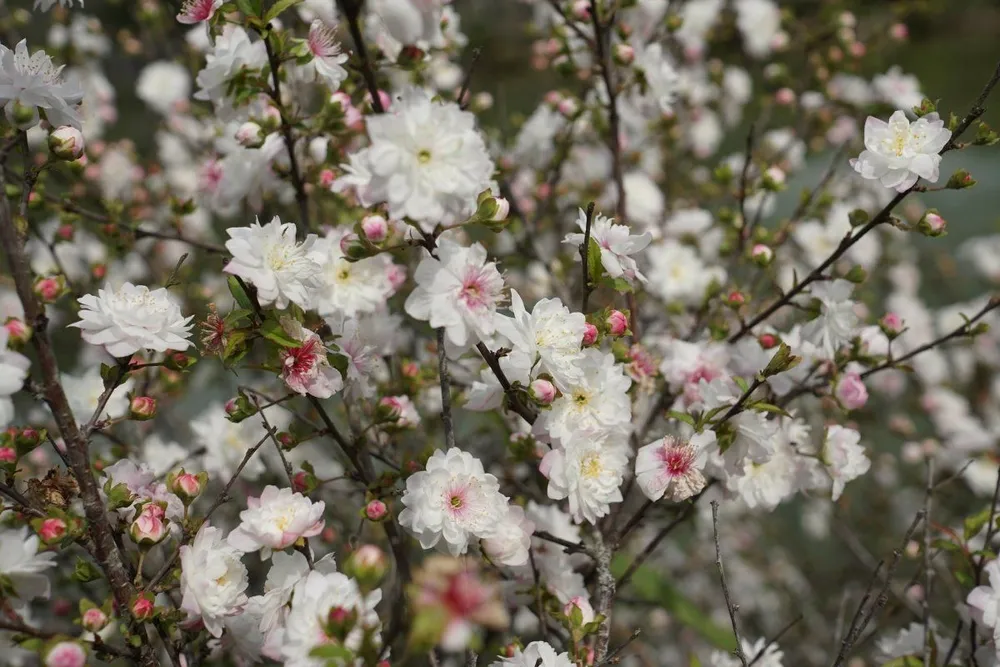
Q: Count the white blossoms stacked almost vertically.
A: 3